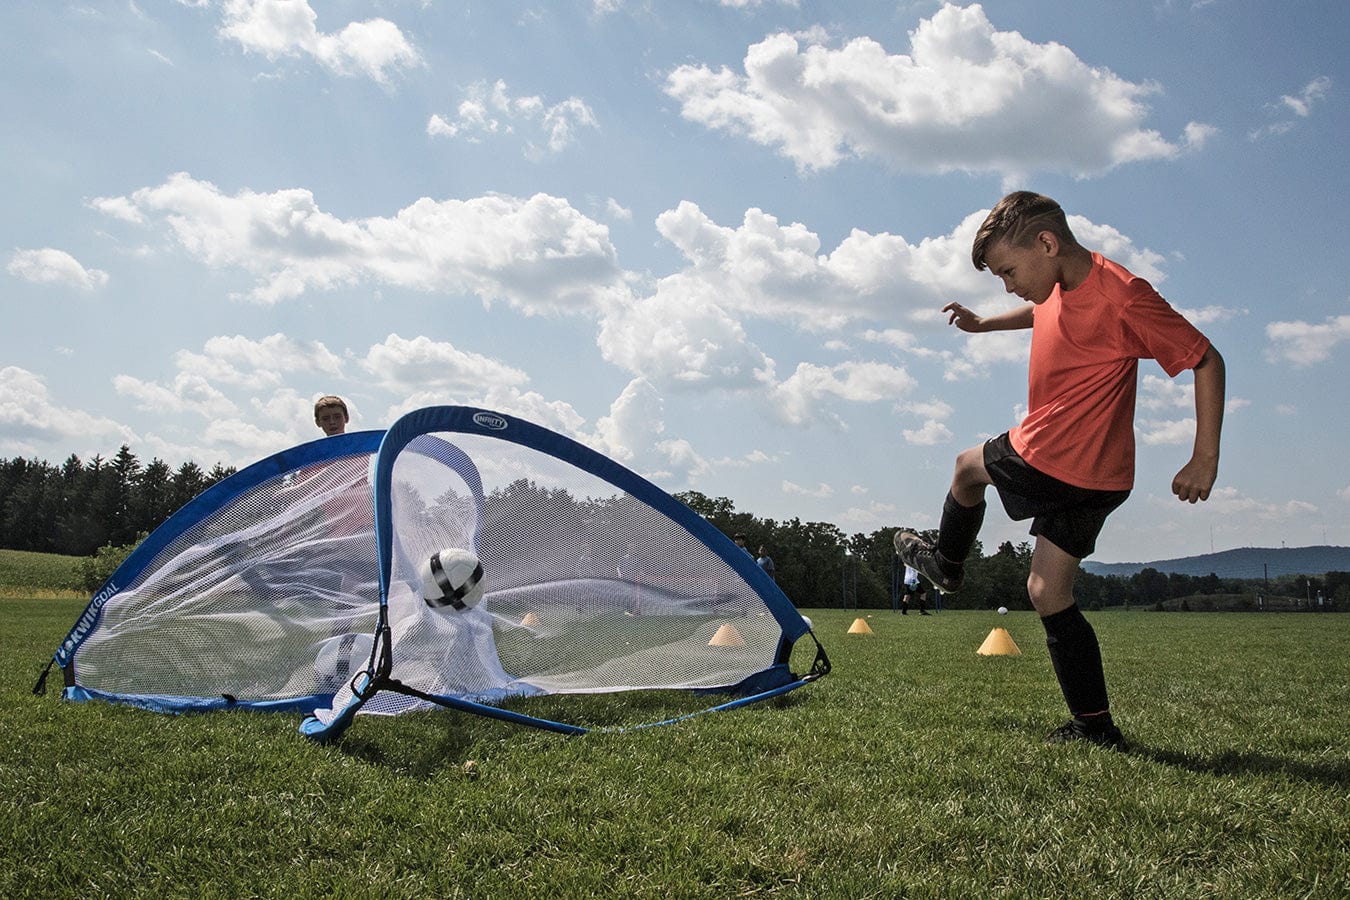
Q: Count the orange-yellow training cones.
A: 4